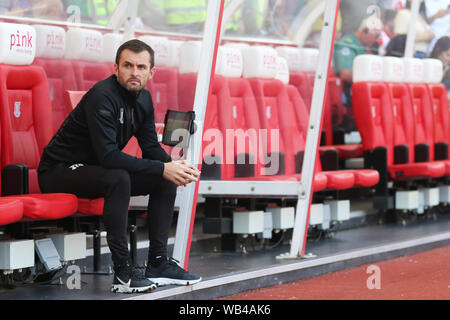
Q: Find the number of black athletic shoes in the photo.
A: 2